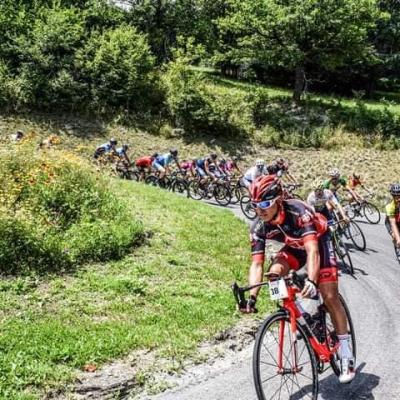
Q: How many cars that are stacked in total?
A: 0